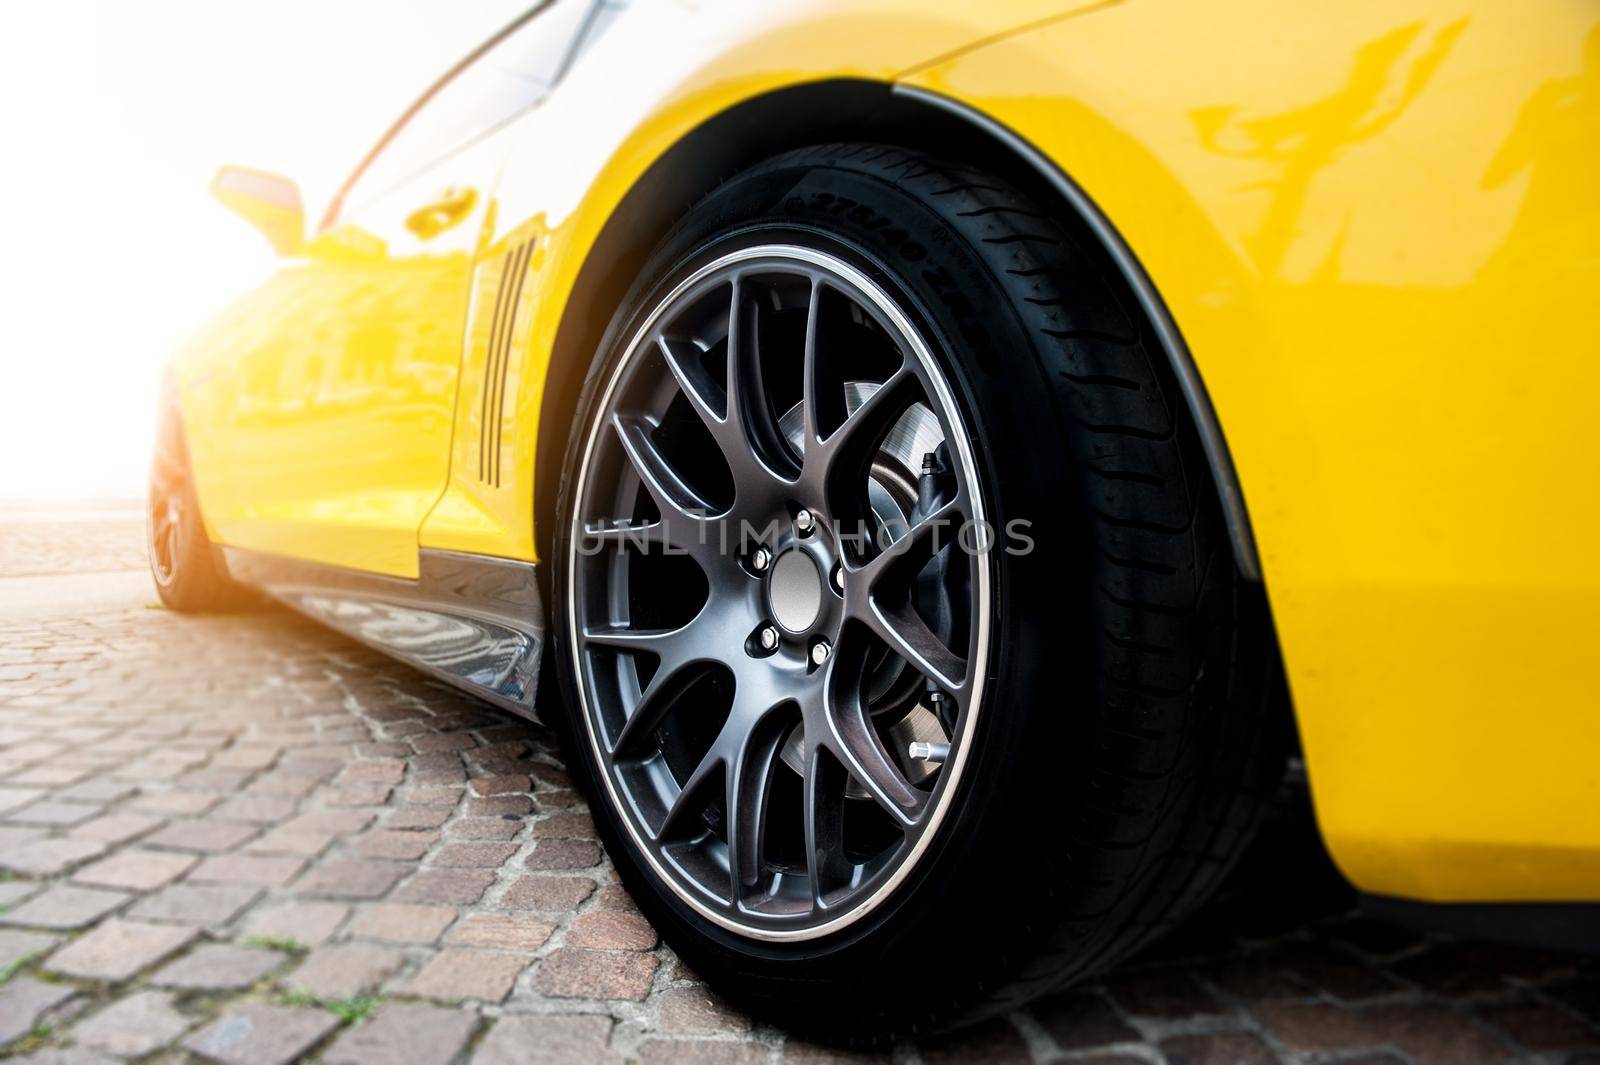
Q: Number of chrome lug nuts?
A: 5